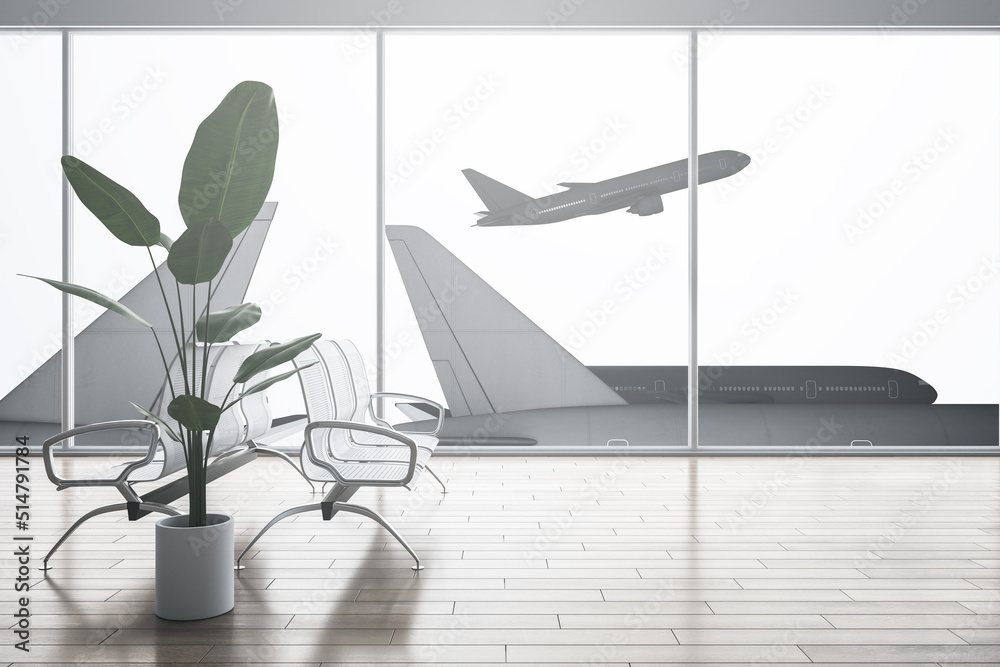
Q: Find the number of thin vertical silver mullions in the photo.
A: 3